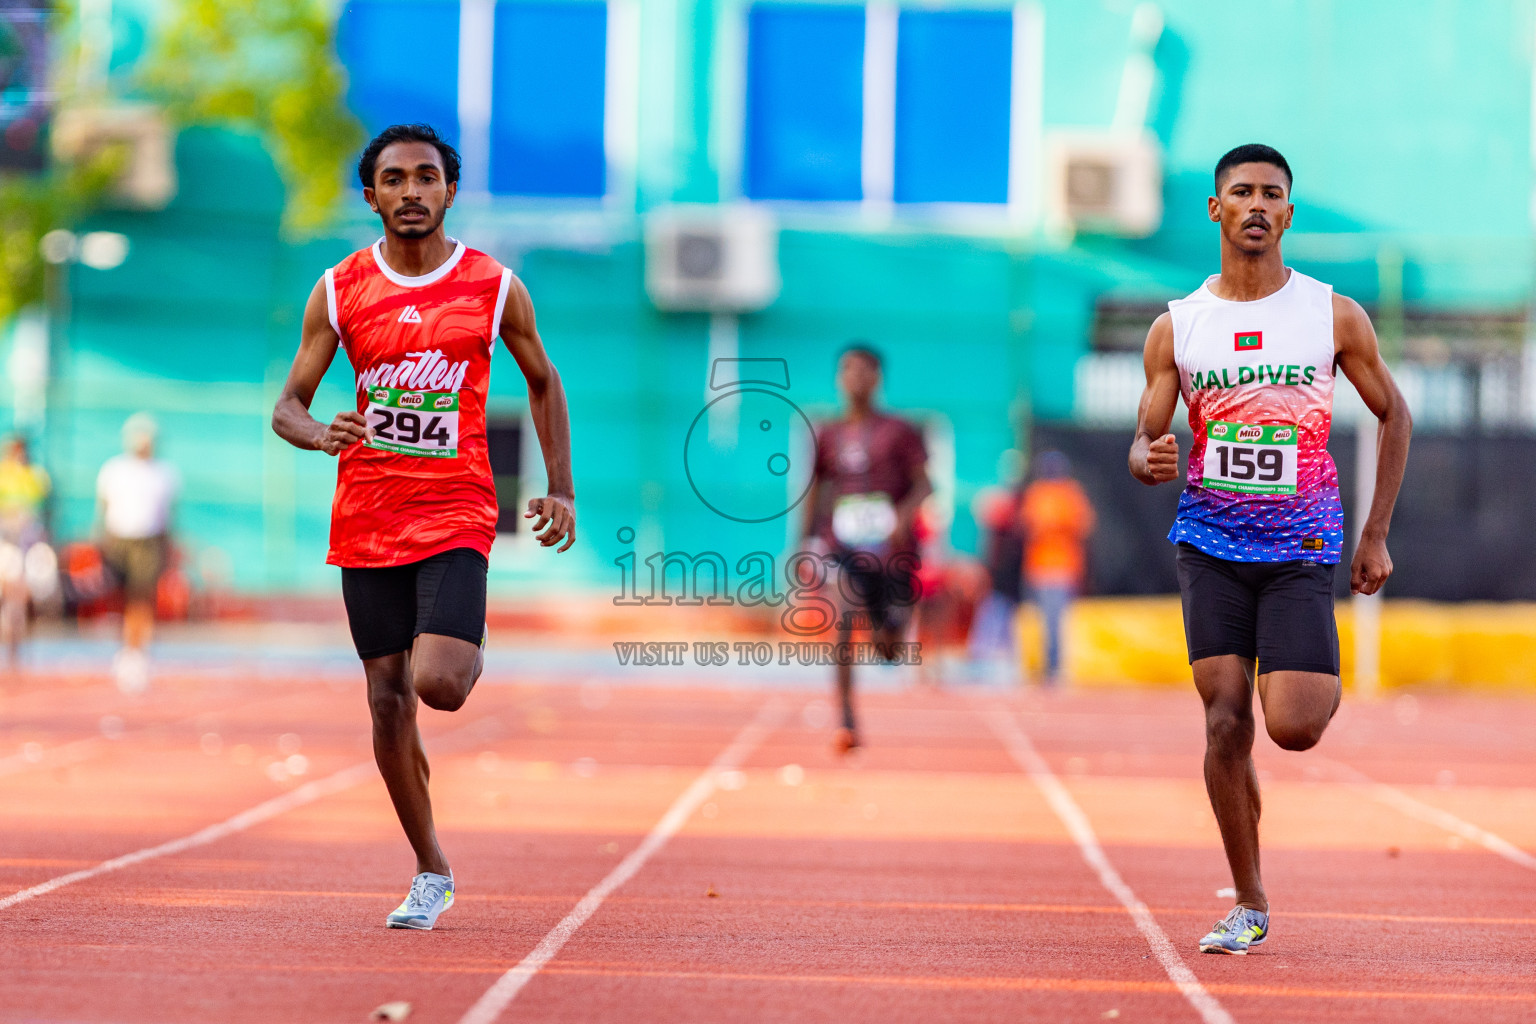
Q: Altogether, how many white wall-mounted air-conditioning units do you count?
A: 3